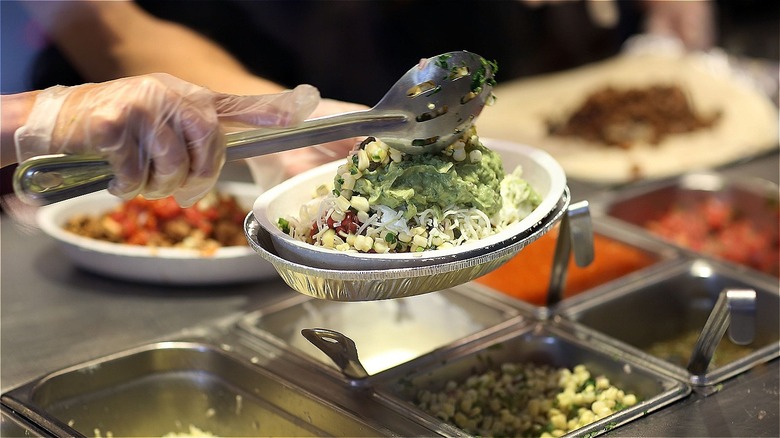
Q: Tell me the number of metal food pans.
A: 6